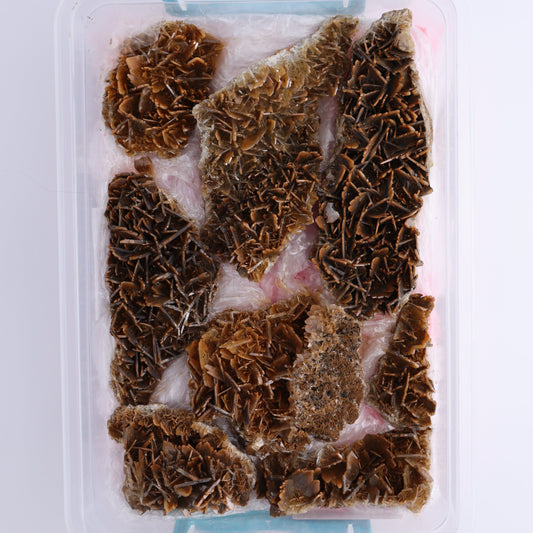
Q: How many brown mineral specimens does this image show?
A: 8